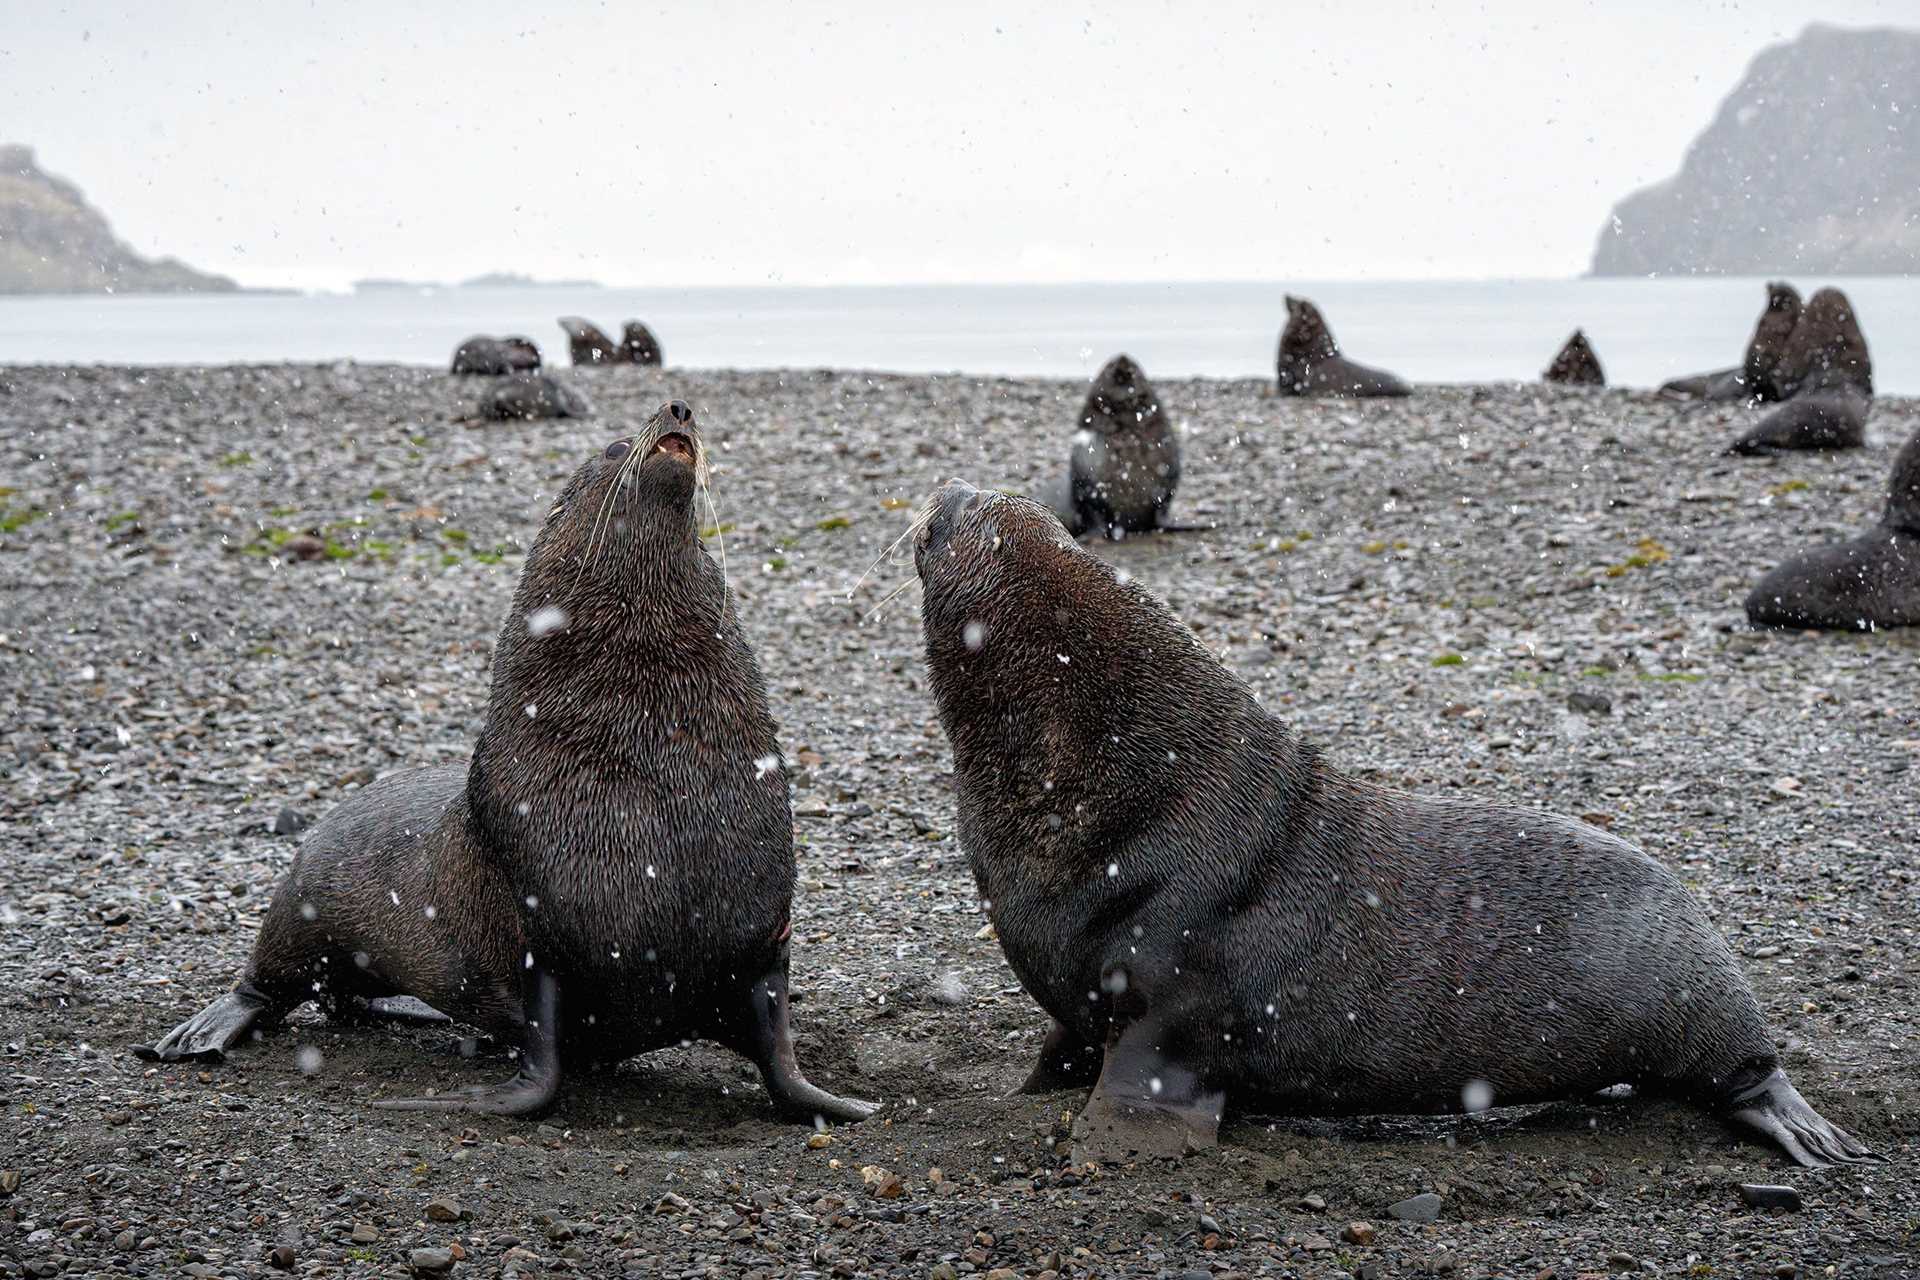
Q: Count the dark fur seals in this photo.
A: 12